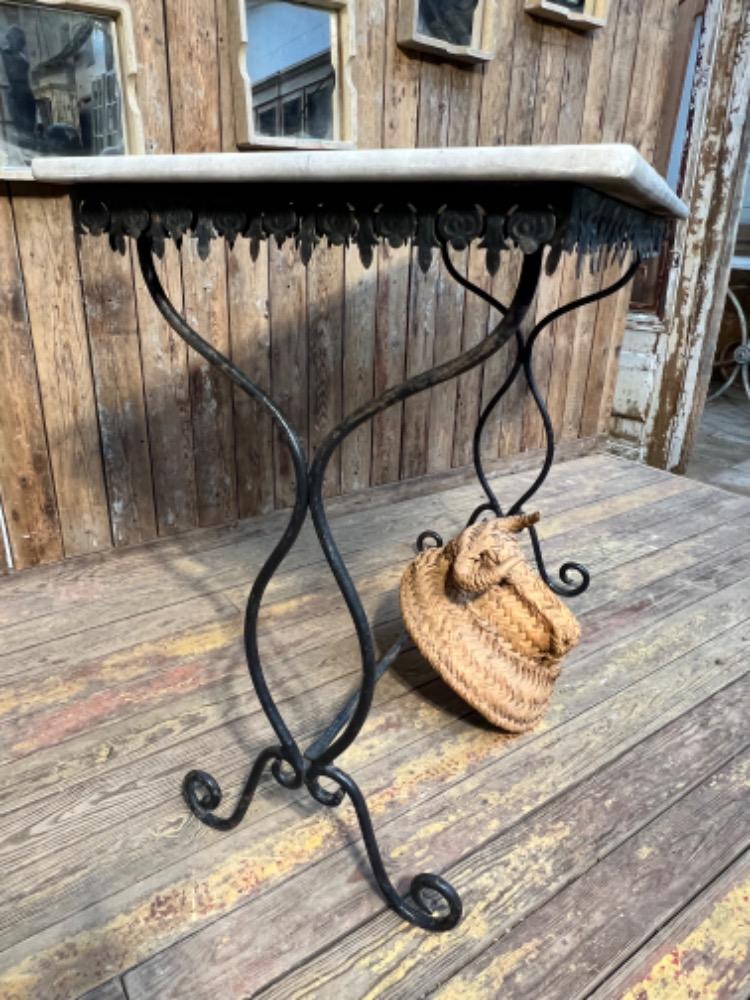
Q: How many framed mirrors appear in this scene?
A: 4